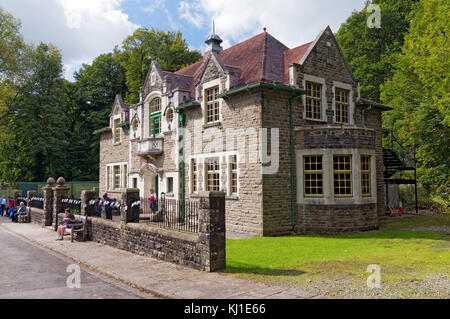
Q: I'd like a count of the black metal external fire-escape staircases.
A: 1